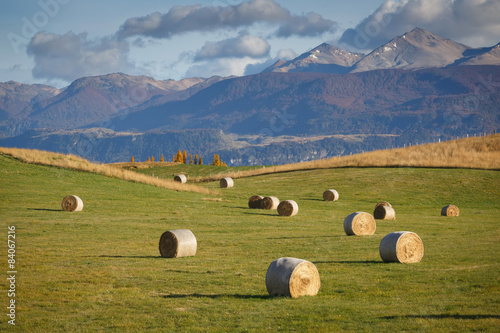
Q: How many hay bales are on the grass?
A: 14